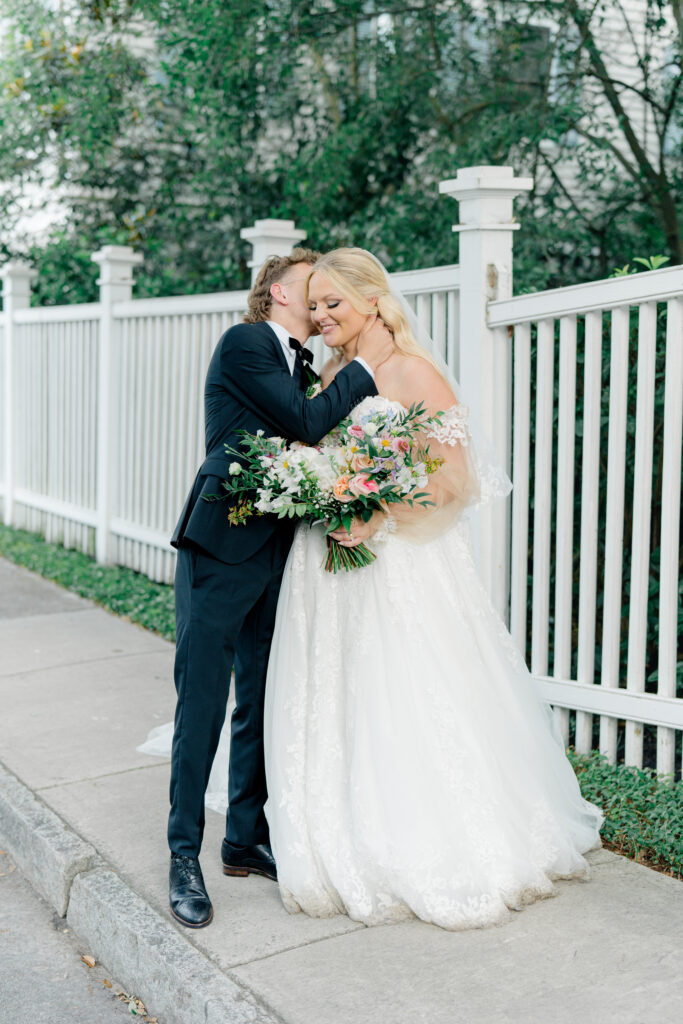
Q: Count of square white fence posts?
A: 4